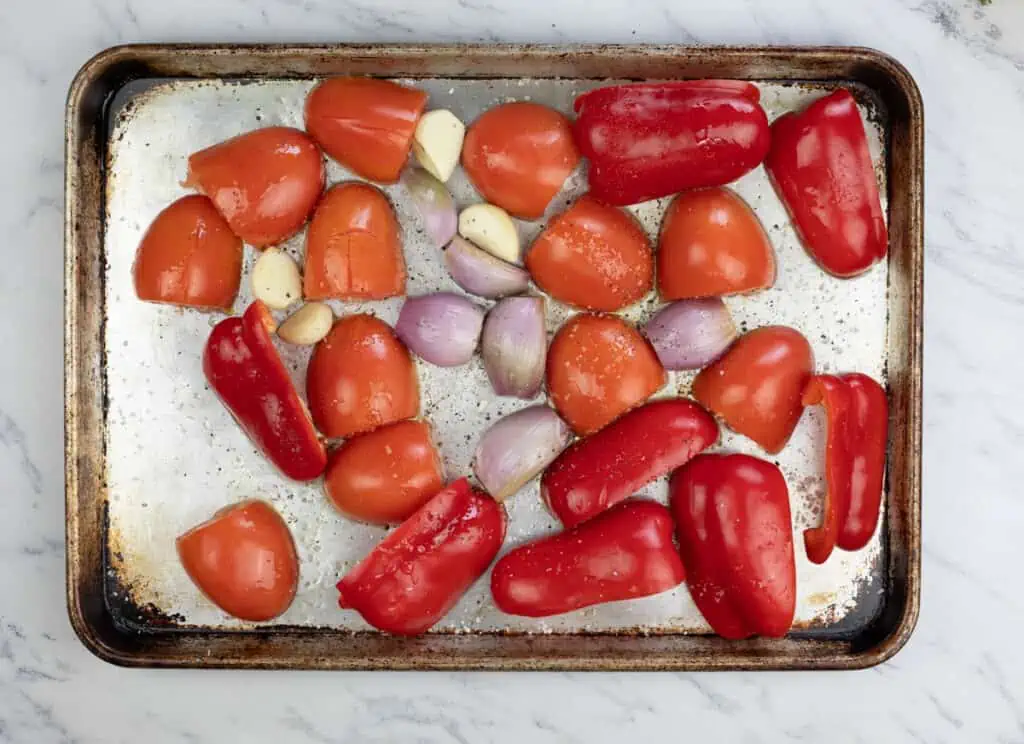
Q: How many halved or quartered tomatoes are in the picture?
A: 12